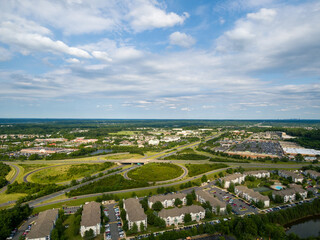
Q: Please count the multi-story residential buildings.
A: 12